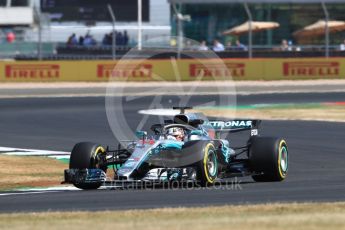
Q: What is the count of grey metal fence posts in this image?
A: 5